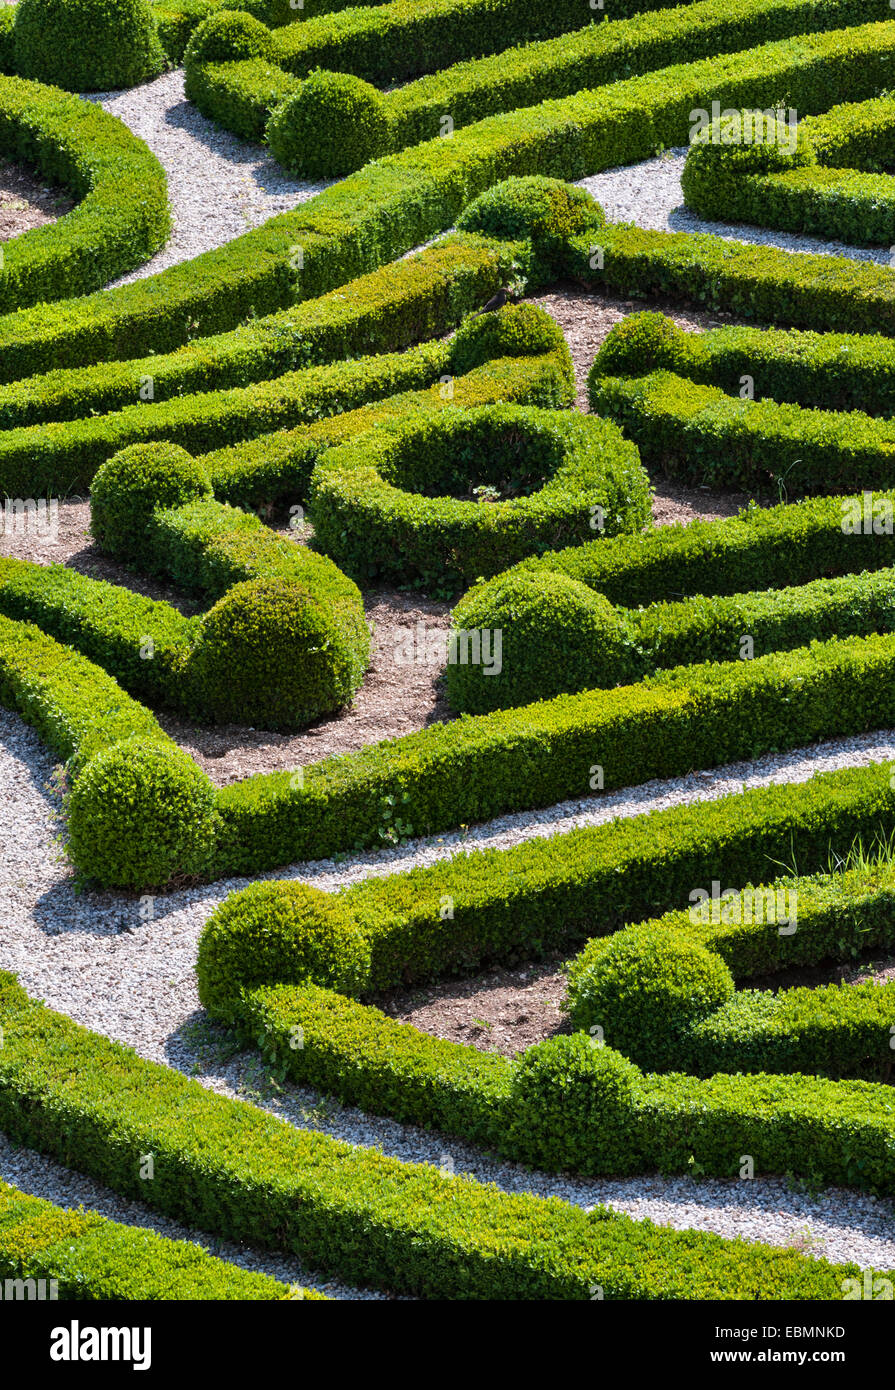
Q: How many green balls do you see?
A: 14